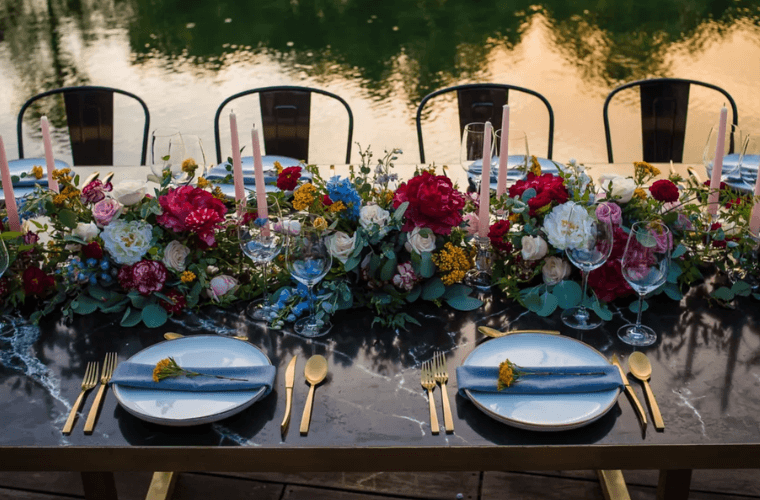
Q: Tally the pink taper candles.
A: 8